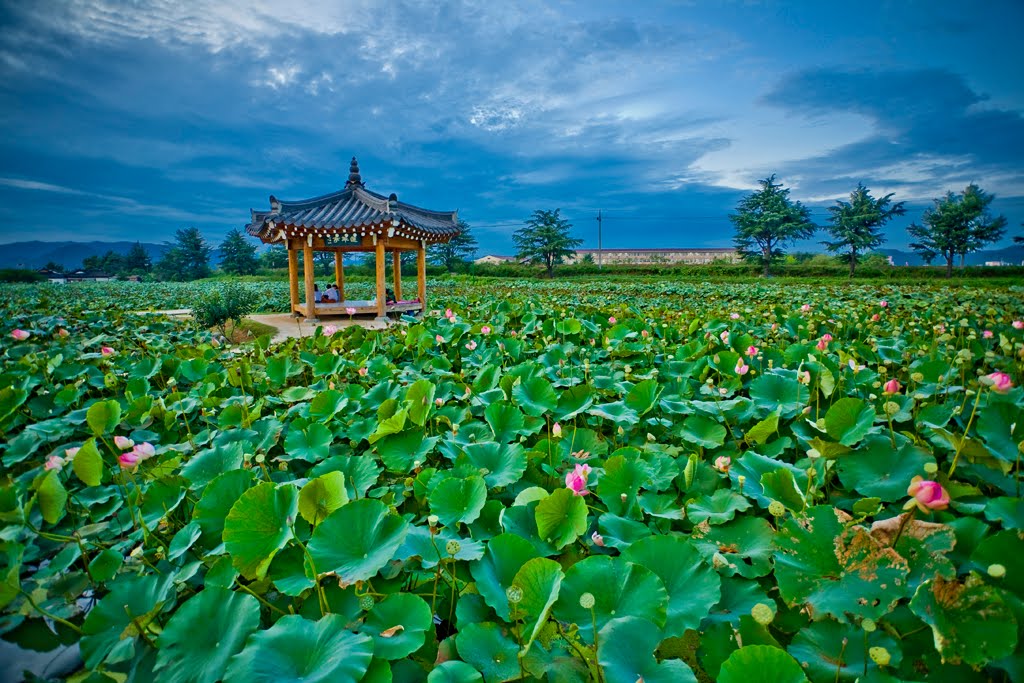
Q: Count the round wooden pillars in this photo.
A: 6